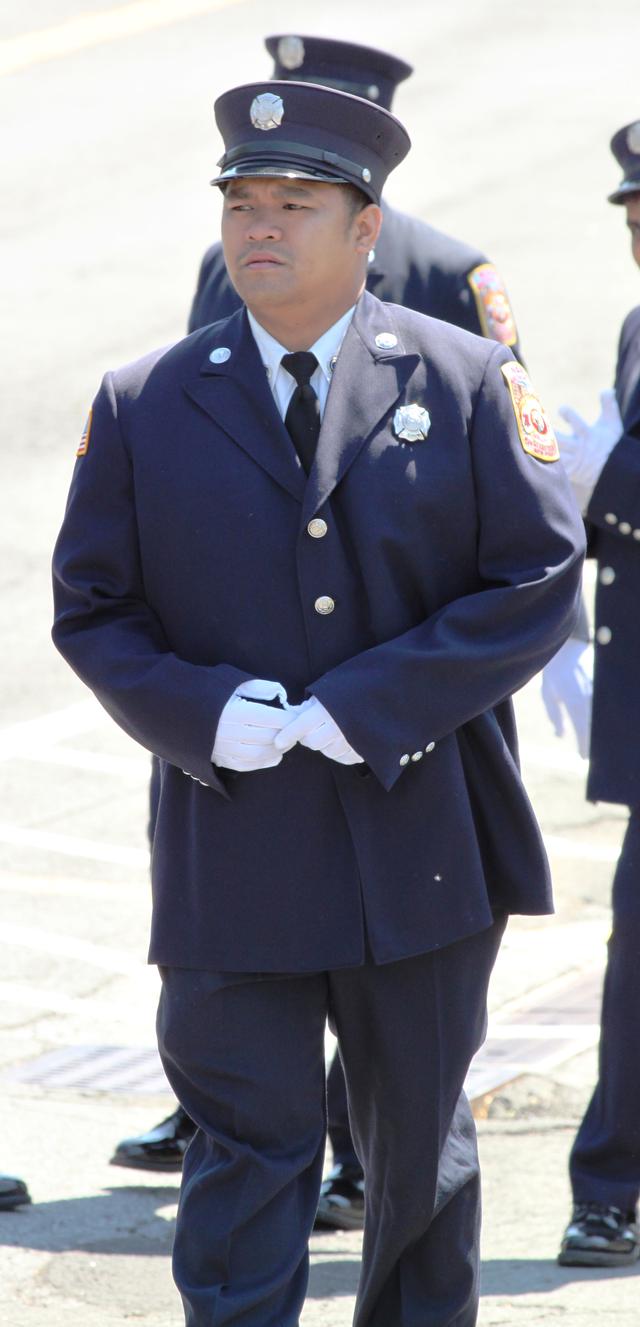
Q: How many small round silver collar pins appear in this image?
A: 2